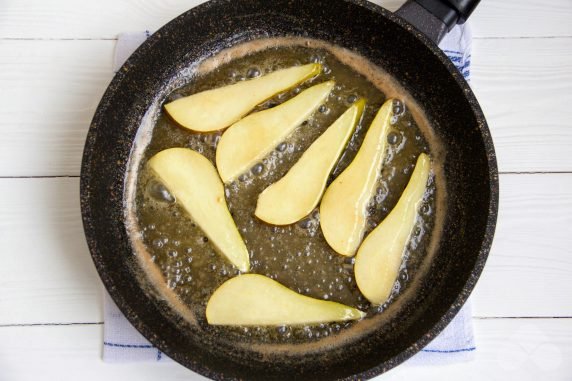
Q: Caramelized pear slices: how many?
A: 7